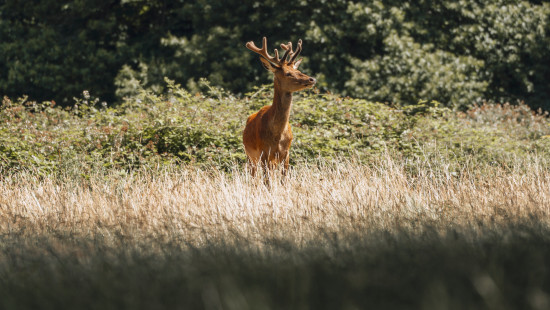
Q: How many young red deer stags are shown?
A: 1